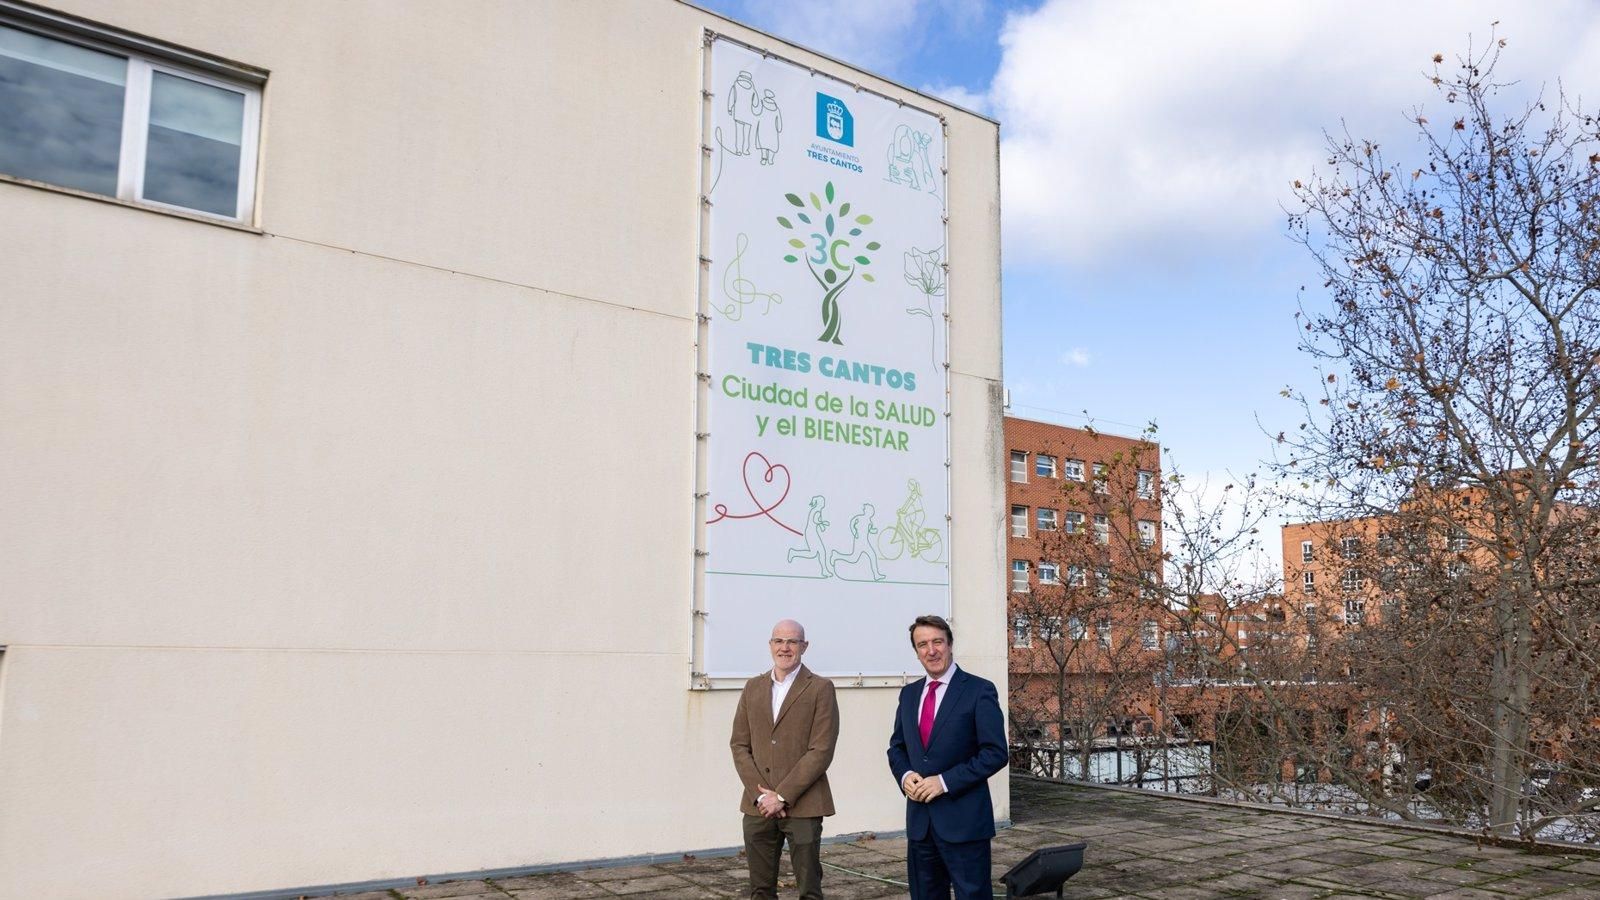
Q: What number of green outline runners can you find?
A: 2